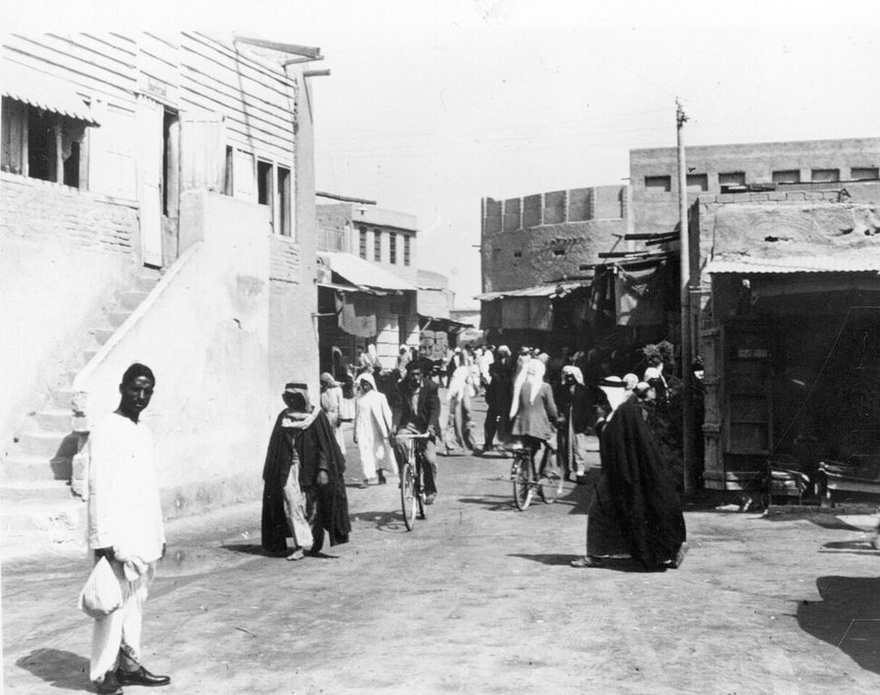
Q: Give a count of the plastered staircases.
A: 1